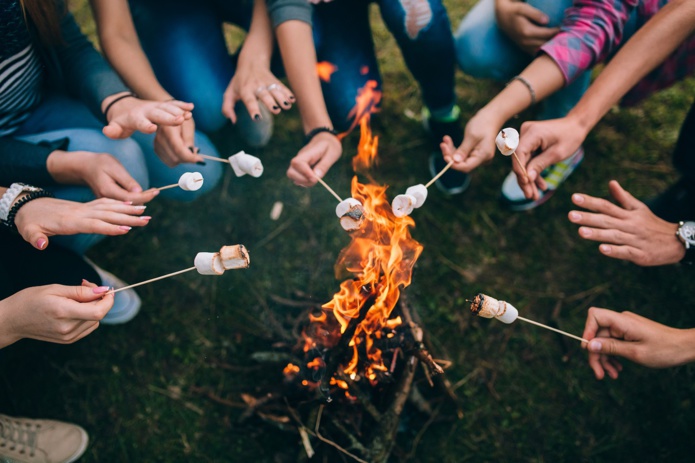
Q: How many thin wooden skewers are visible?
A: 7